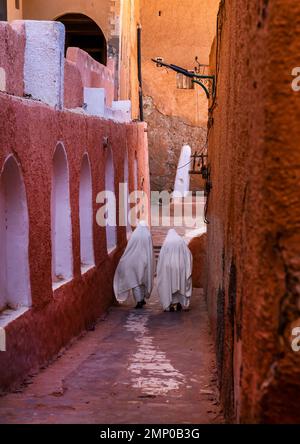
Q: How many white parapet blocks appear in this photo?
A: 3